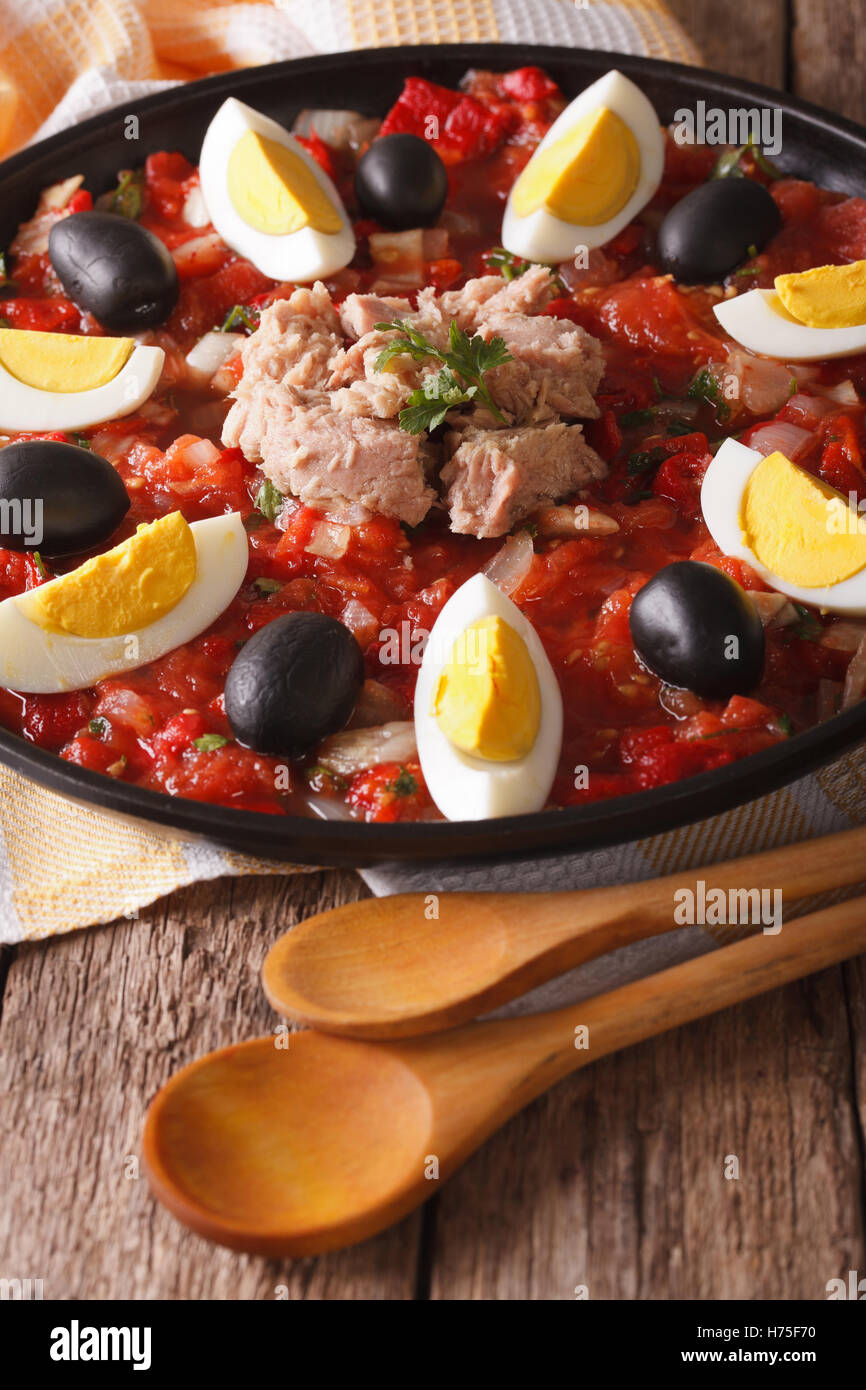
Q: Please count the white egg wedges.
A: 7